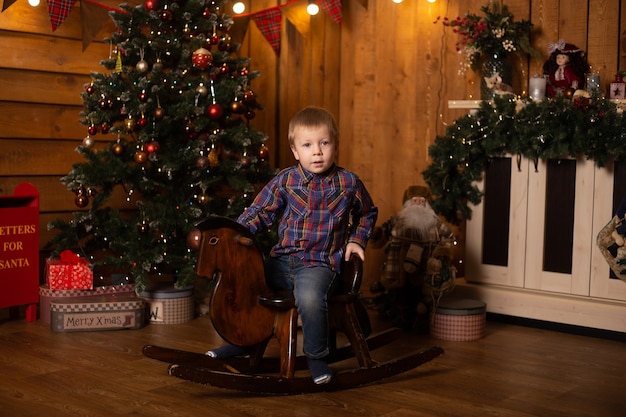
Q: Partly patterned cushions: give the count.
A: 0